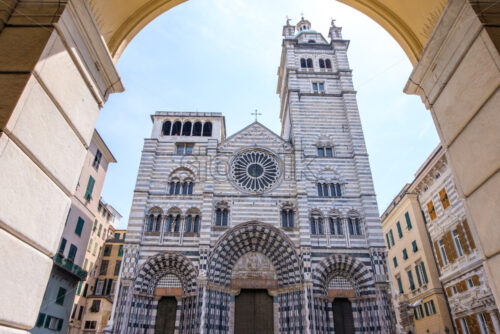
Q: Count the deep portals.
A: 3